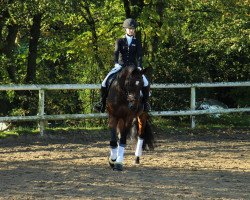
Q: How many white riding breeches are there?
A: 1